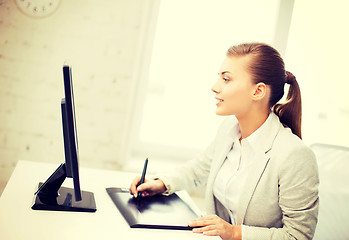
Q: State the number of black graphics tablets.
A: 1